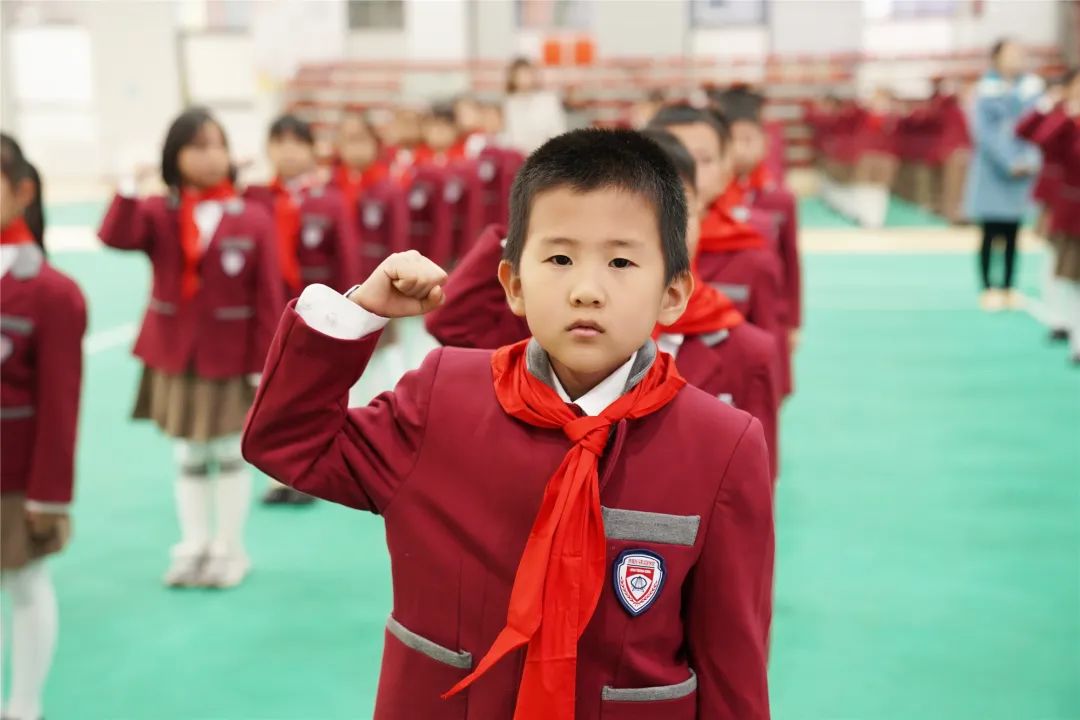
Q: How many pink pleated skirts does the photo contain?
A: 0